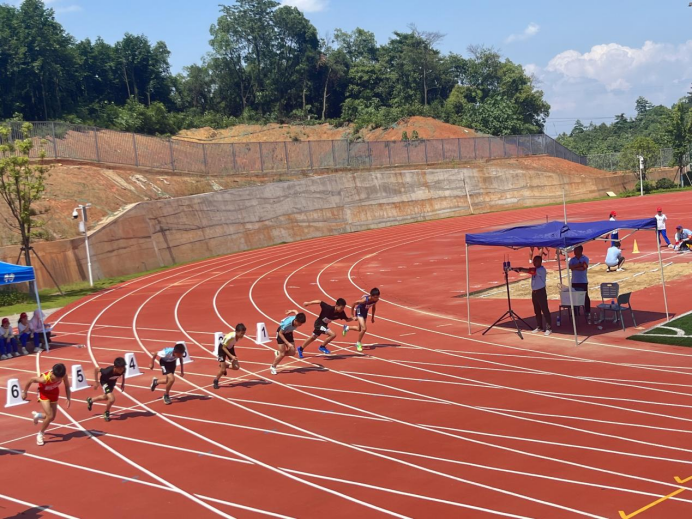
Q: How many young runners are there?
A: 7